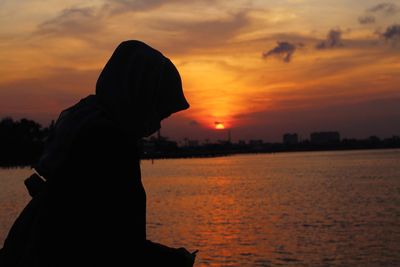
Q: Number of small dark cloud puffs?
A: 5